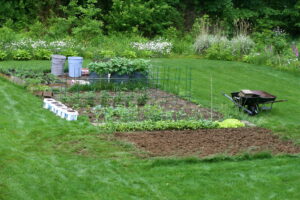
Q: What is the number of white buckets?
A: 5